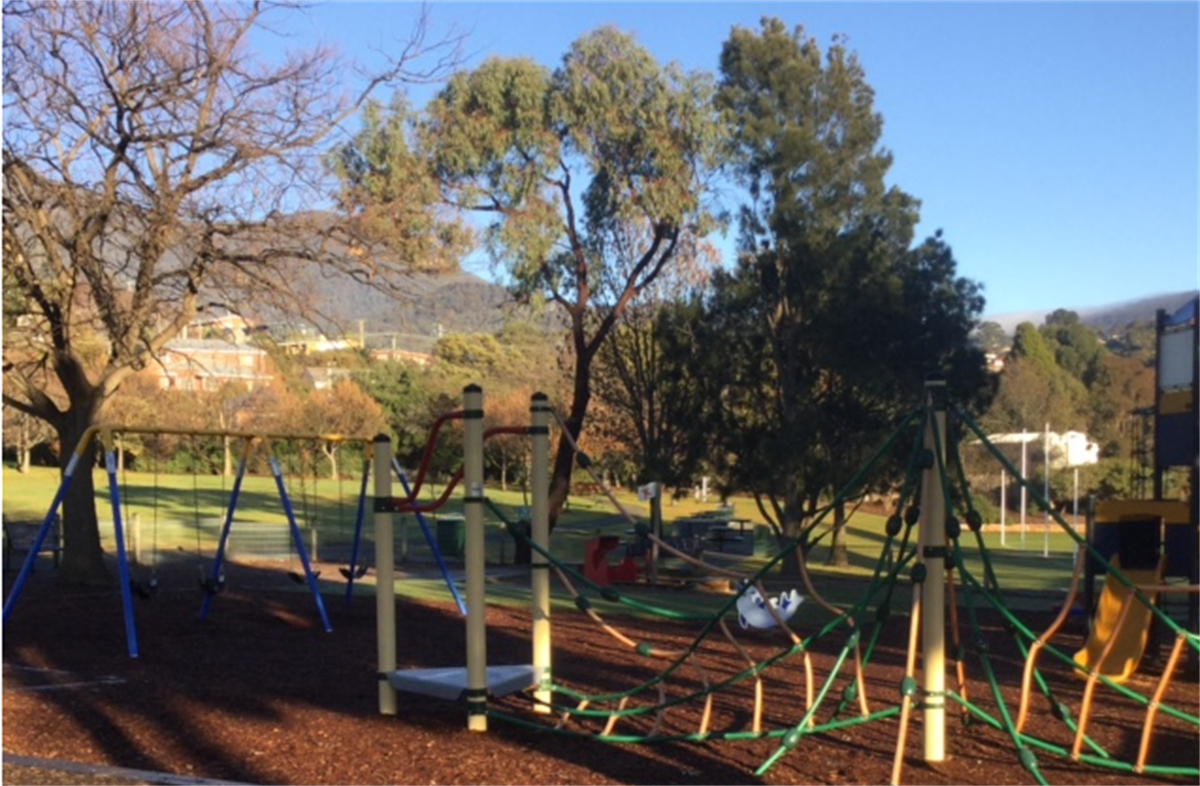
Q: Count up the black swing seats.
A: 4